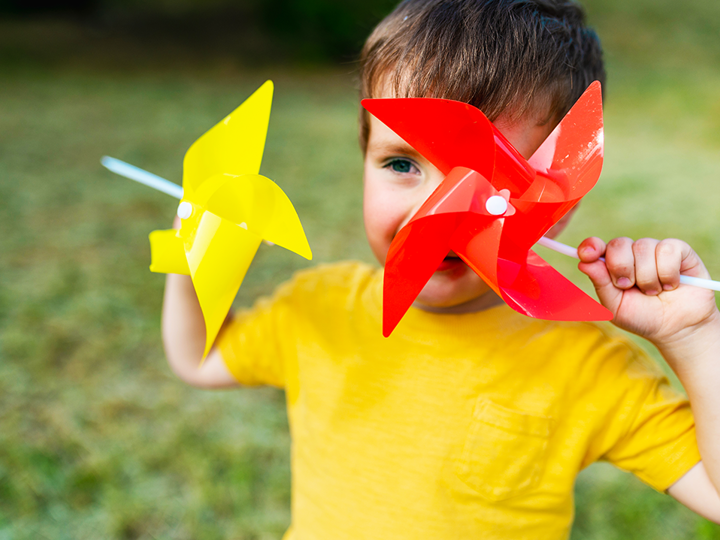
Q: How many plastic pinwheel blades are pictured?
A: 8